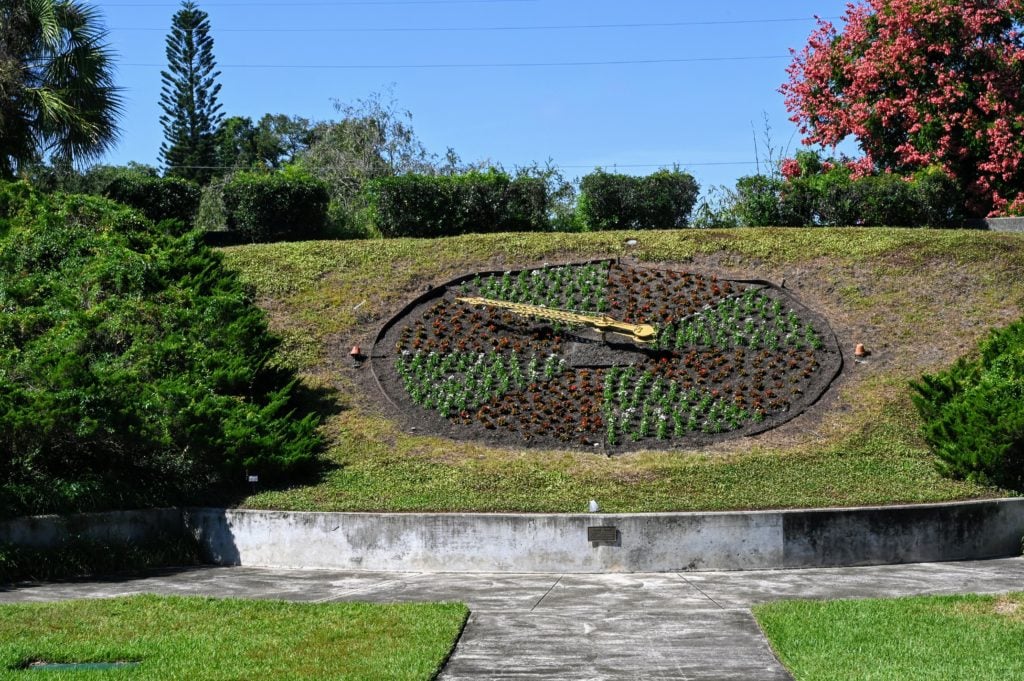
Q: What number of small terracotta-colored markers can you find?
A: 2